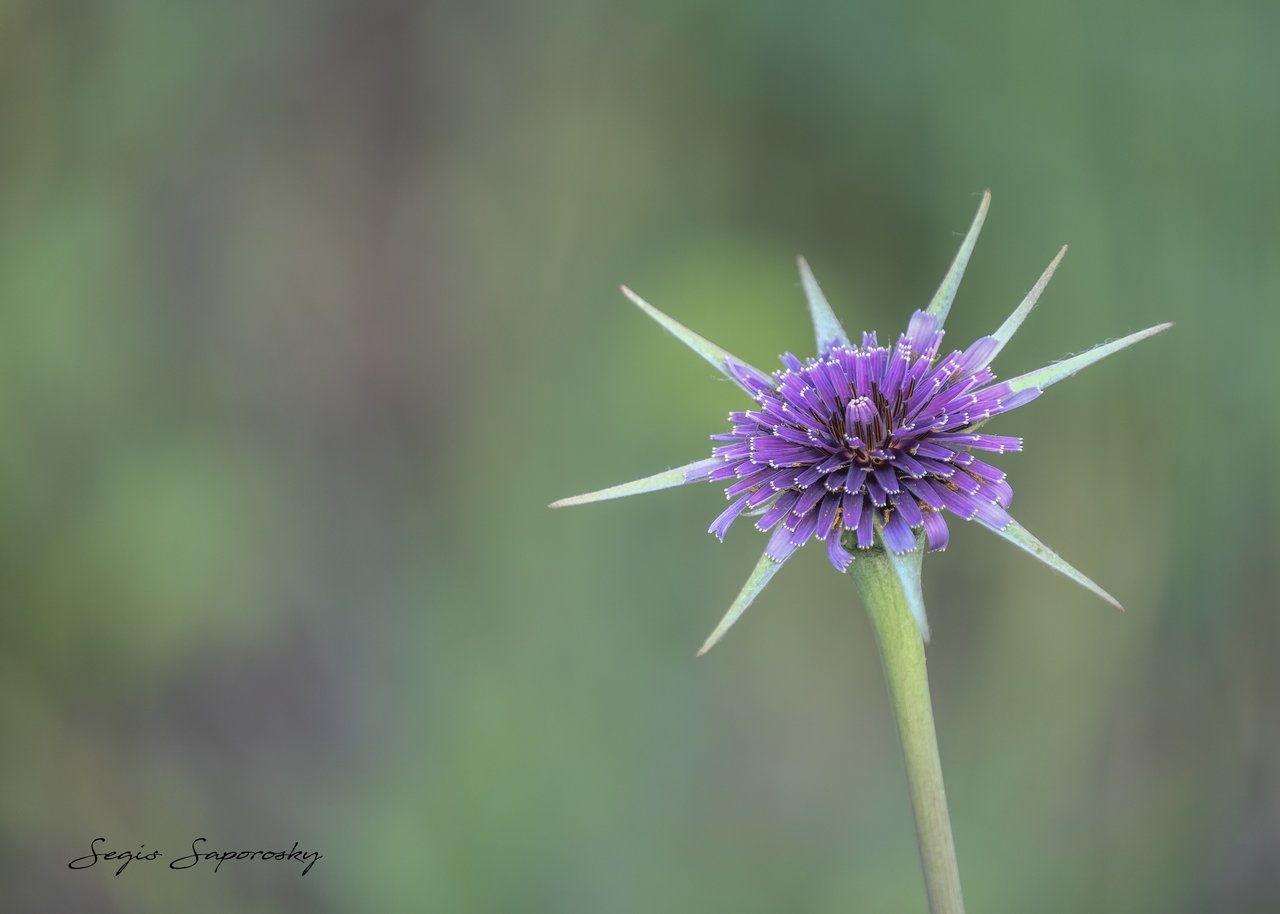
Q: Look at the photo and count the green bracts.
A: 9